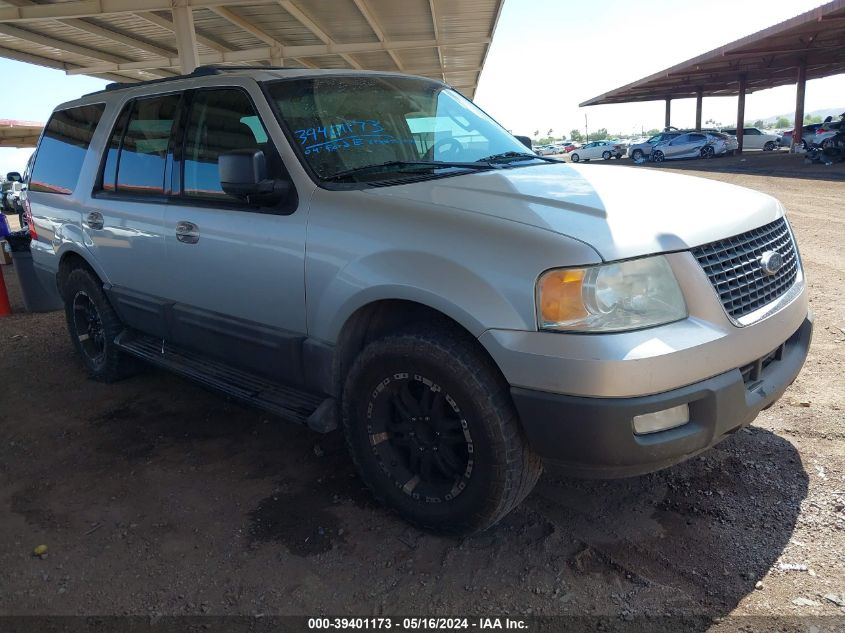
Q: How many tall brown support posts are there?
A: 4